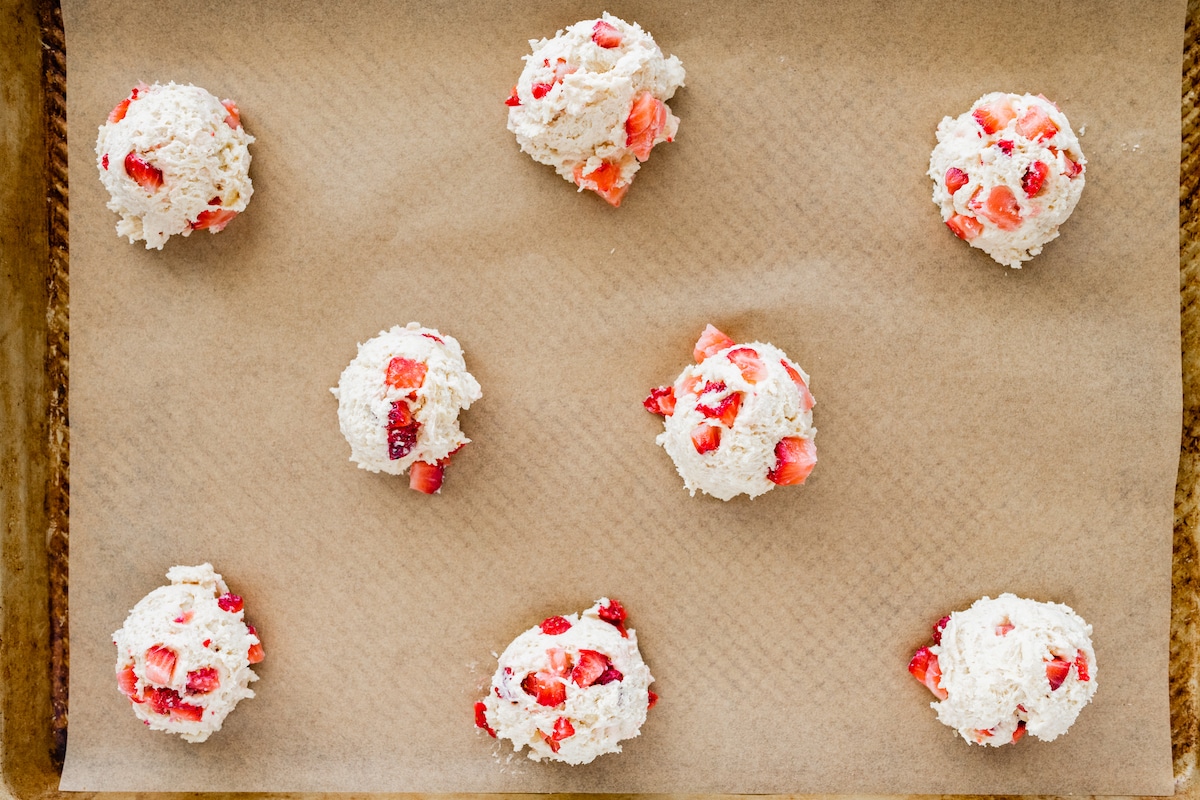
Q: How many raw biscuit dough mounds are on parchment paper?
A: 8